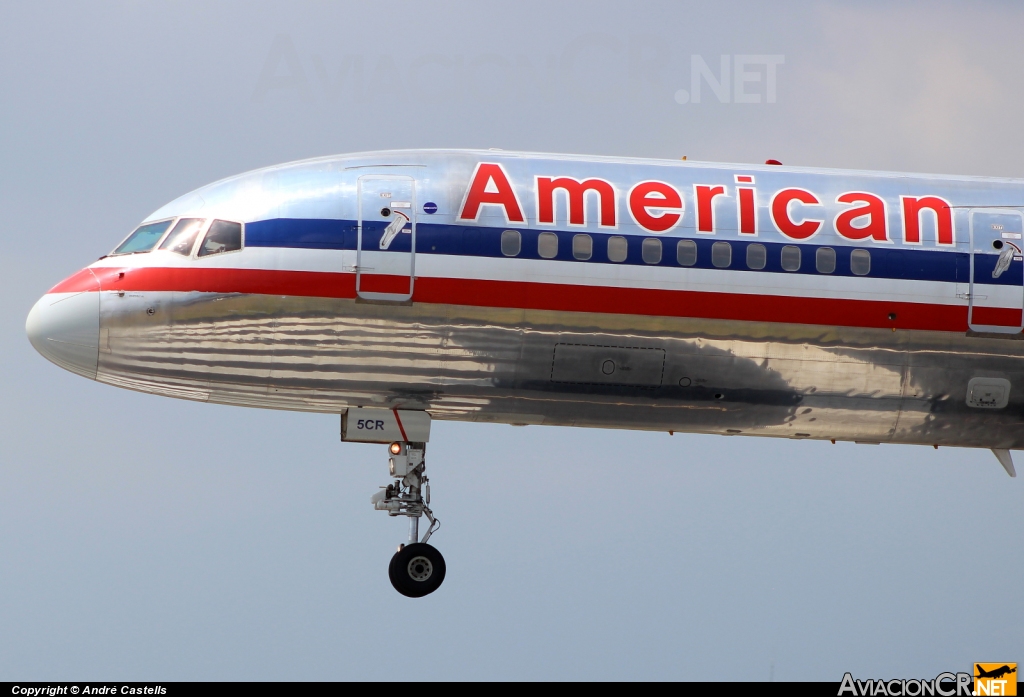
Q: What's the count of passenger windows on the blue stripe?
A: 11